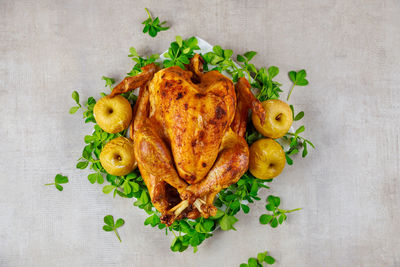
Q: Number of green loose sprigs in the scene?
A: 6